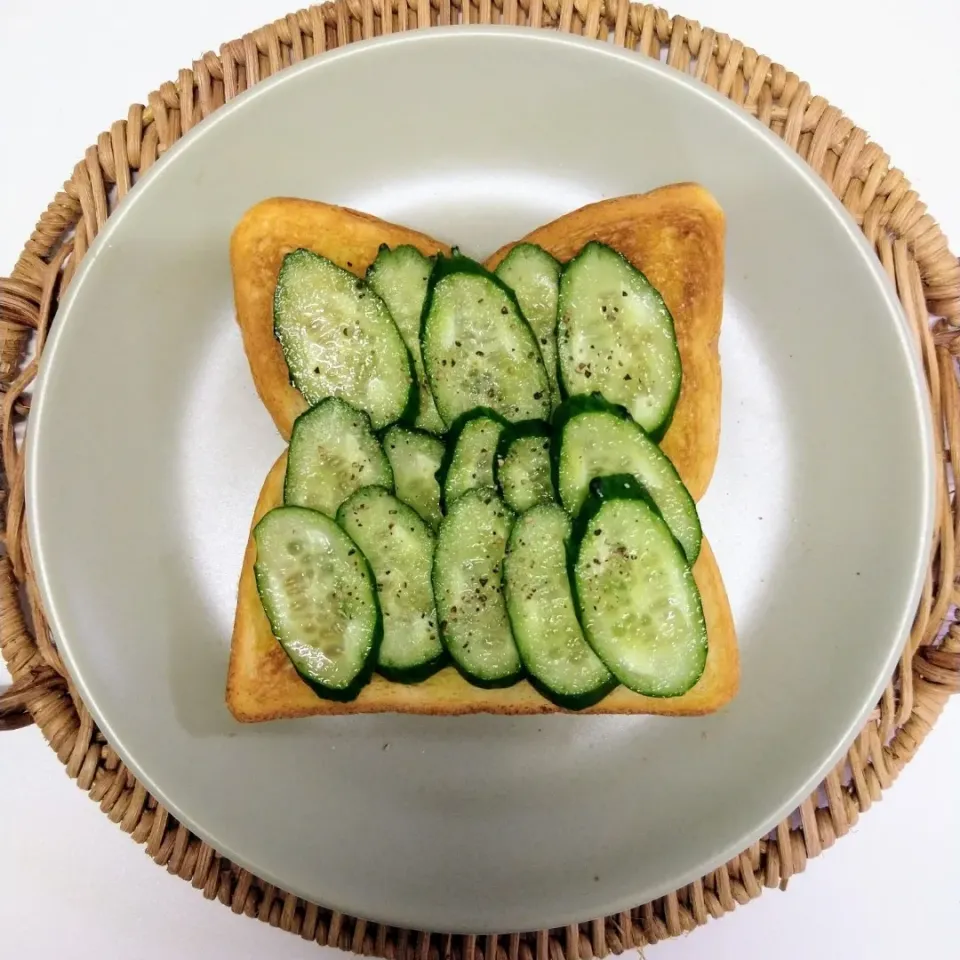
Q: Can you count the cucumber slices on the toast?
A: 15